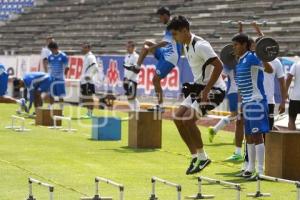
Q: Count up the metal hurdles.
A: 7